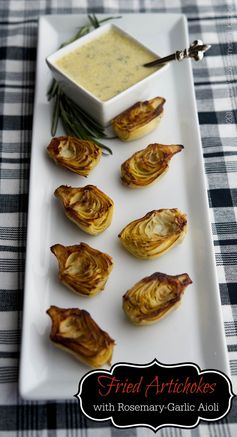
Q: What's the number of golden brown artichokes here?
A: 8